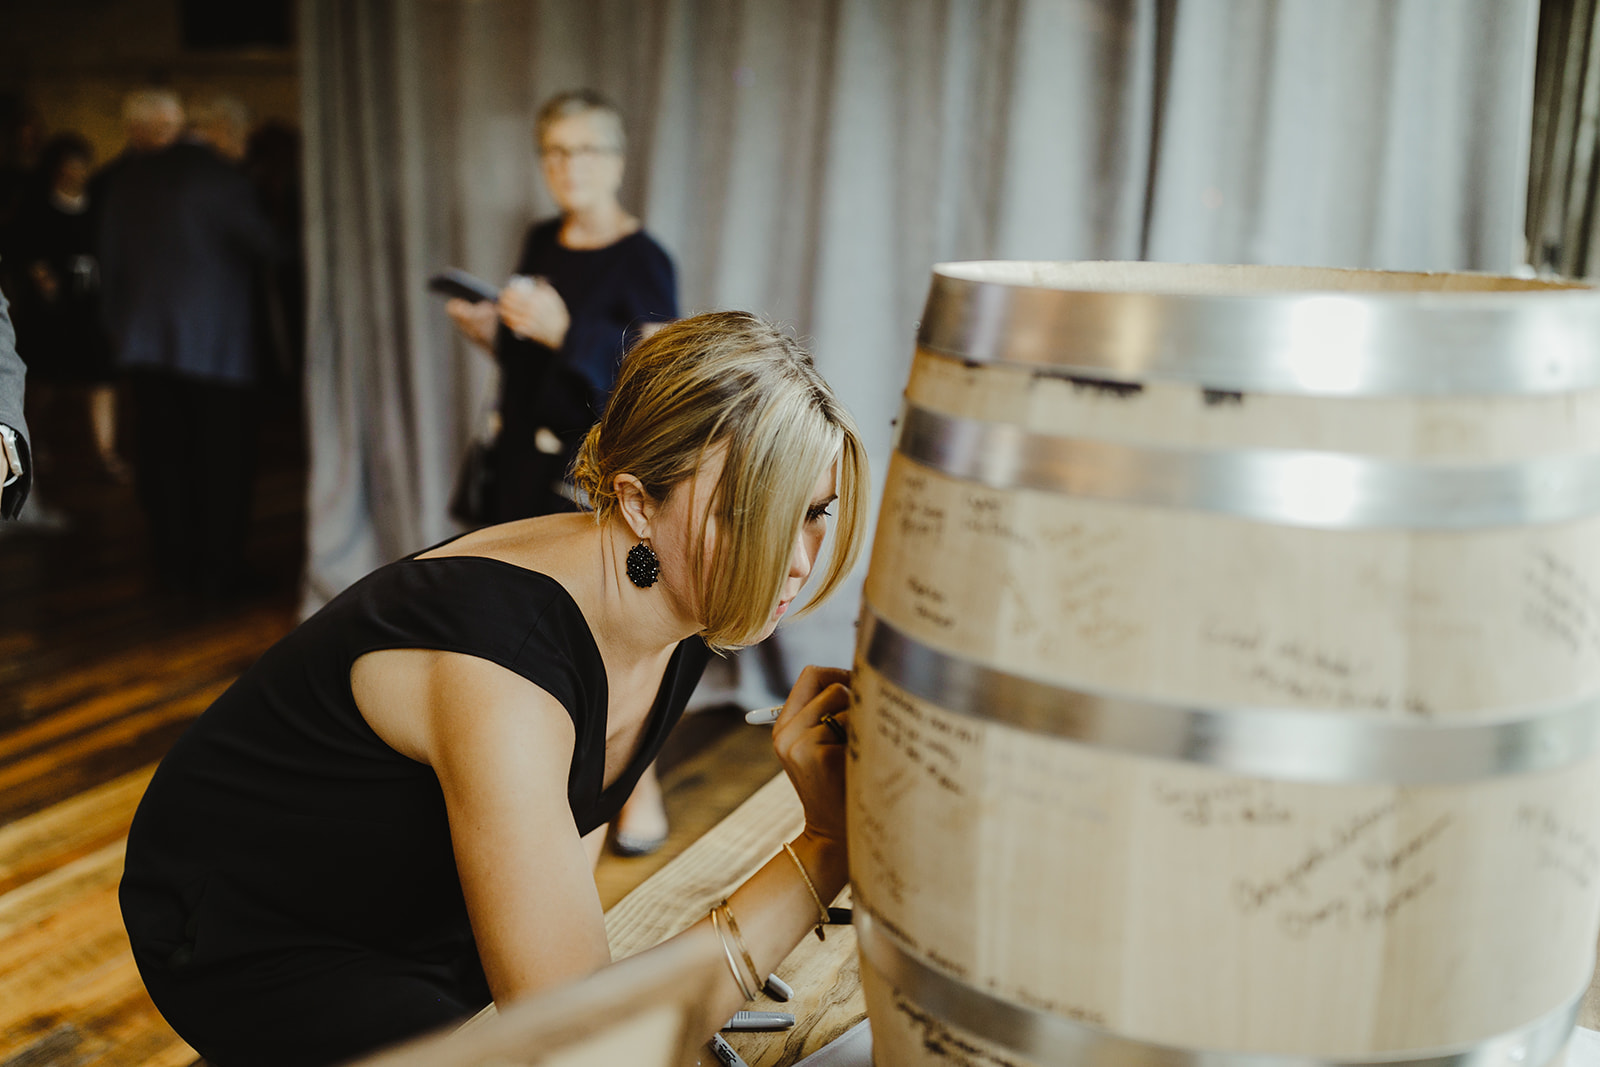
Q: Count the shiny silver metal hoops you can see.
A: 4